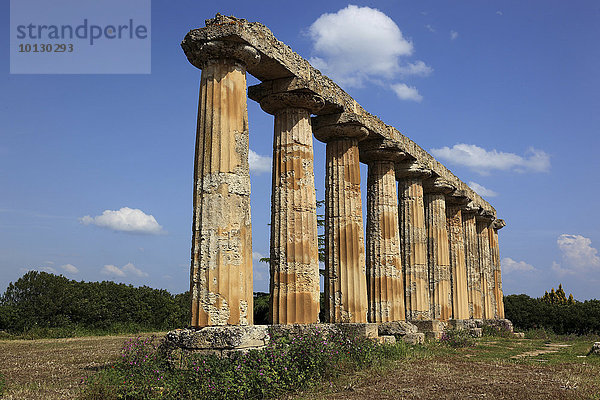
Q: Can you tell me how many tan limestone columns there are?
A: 10